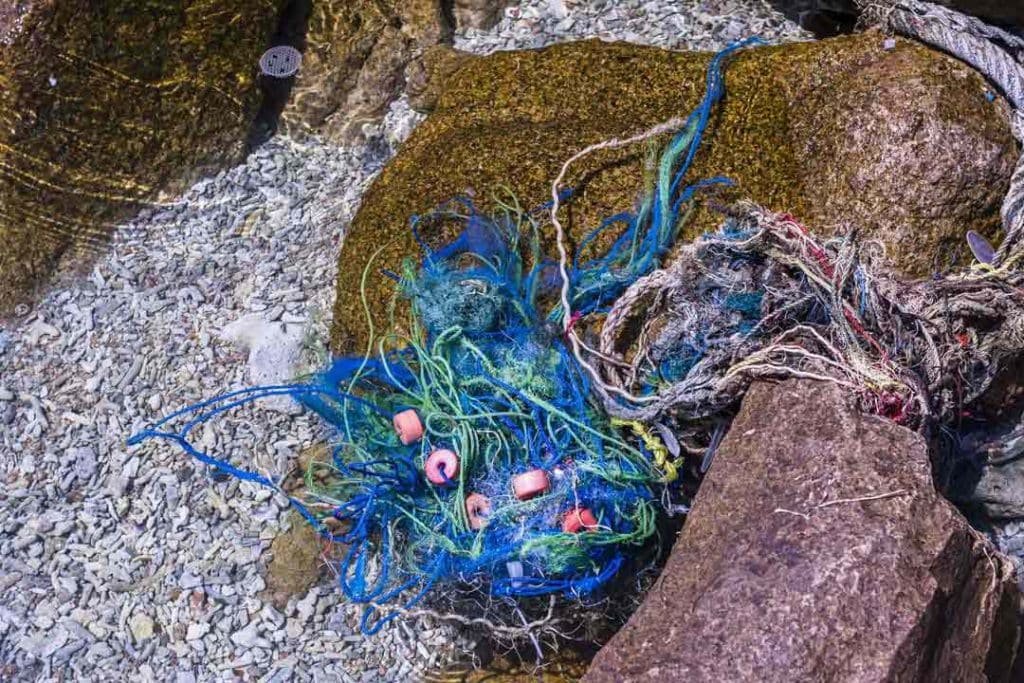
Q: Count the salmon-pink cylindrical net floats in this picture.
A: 5